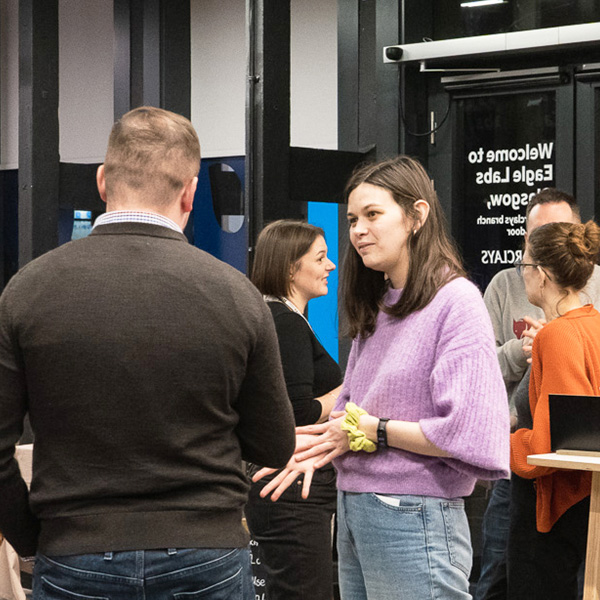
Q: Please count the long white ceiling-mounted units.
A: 1